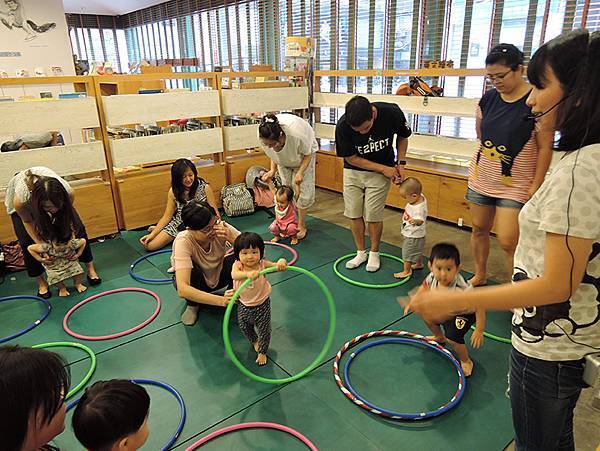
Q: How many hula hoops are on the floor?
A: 11